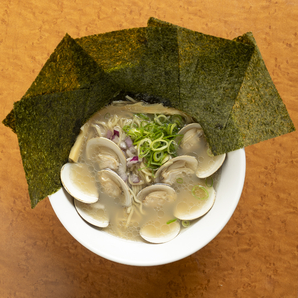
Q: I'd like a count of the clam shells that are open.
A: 5